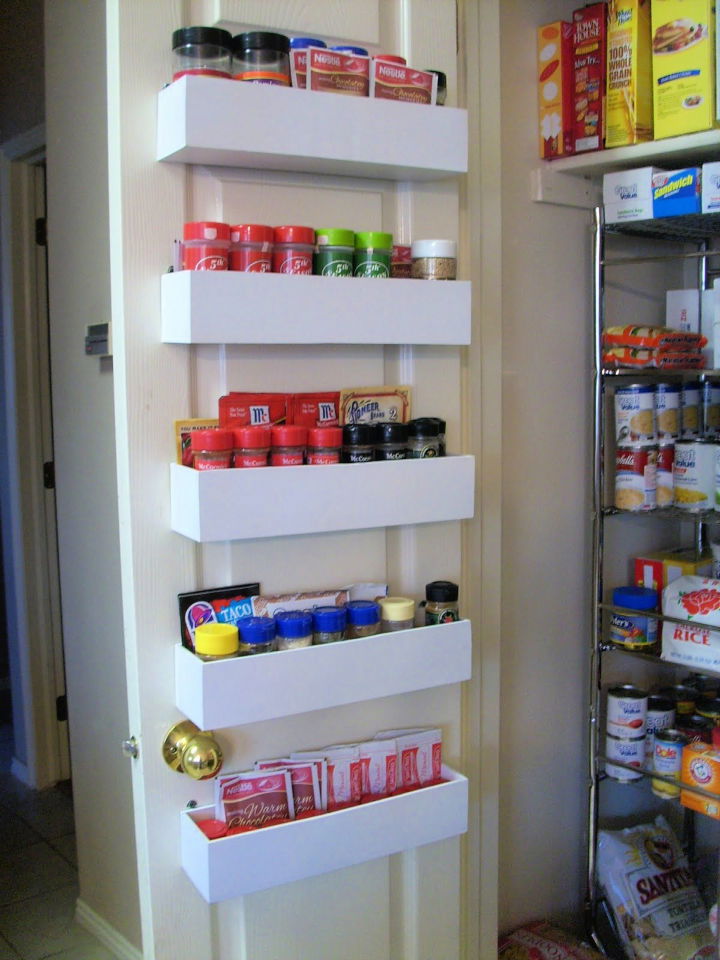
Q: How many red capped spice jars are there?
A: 7